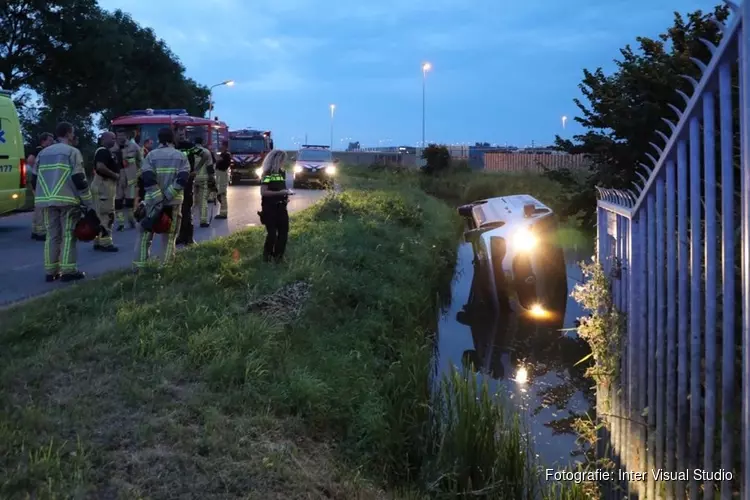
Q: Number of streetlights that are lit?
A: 4